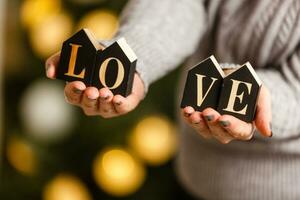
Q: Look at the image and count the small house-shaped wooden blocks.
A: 4